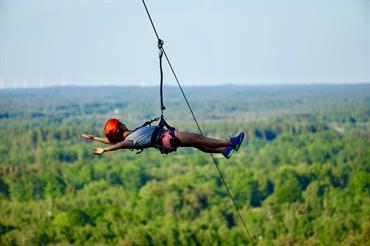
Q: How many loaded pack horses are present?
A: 0